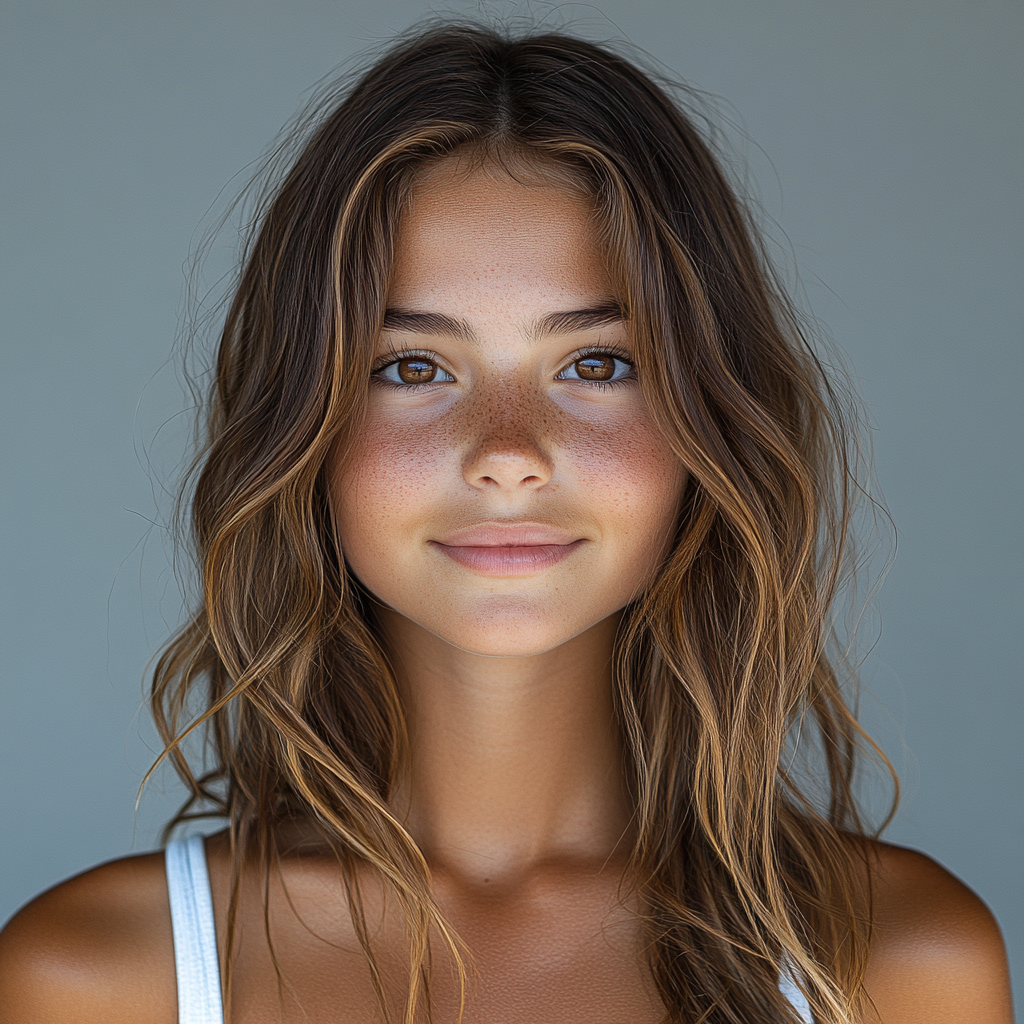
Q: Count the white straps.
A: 2